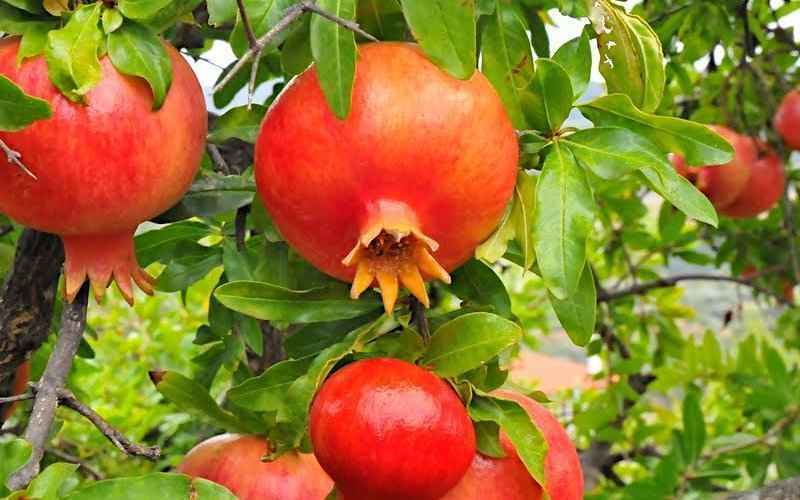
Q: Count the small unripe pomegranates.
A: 0